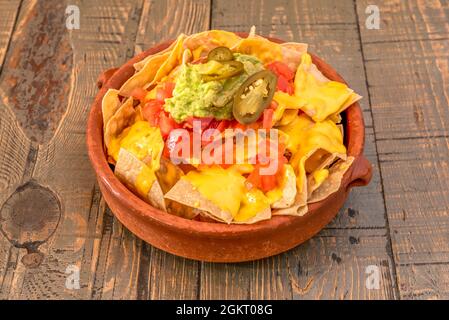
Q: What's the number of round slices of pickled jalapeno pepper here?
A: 3